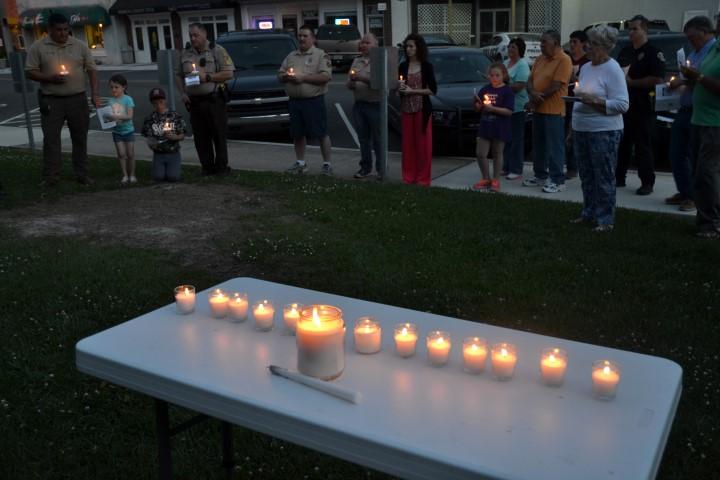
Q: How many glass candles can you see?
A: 13